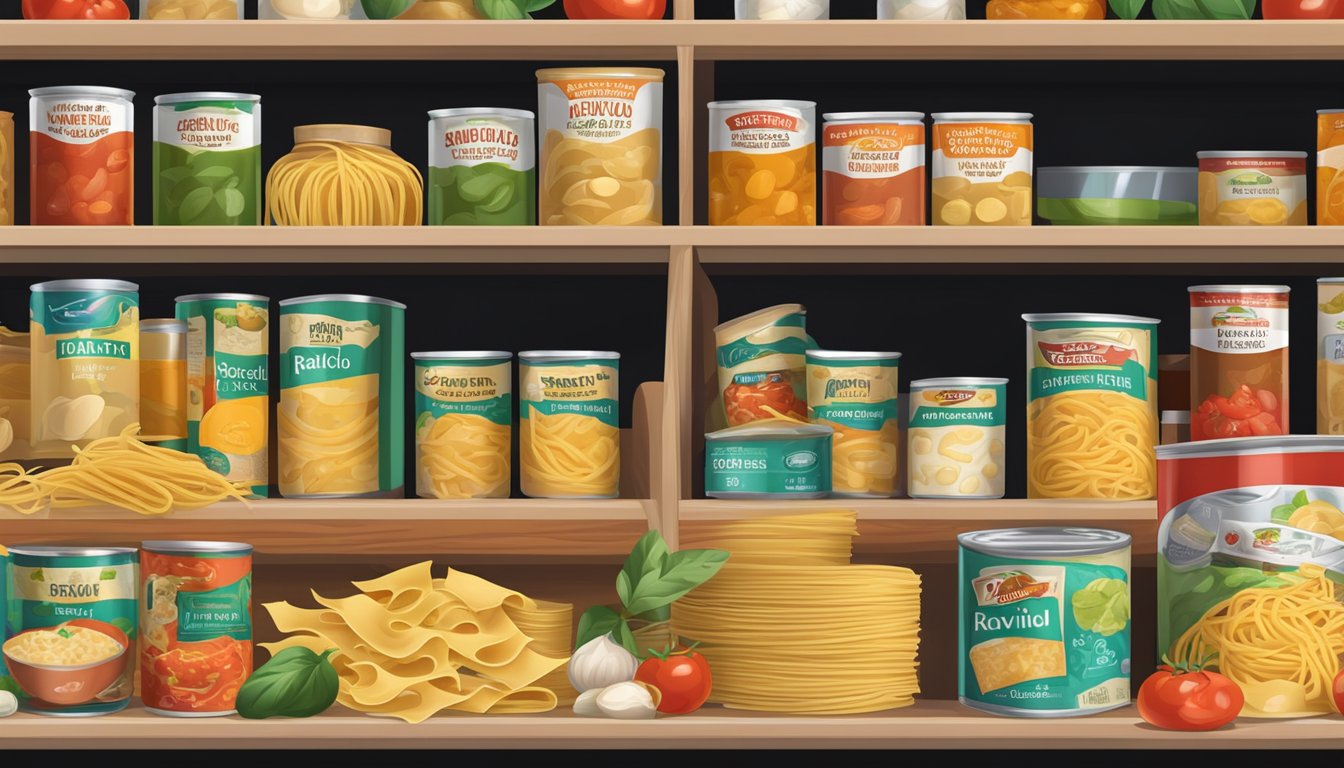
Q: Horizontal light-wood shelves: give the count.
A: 4